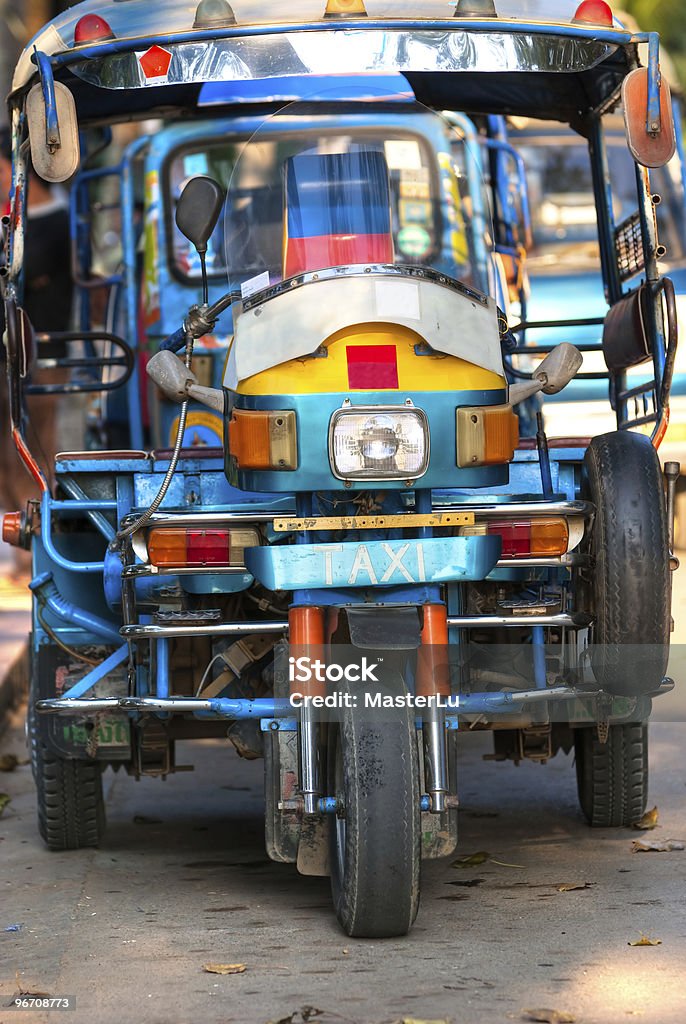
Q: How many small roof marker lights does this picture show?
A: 5